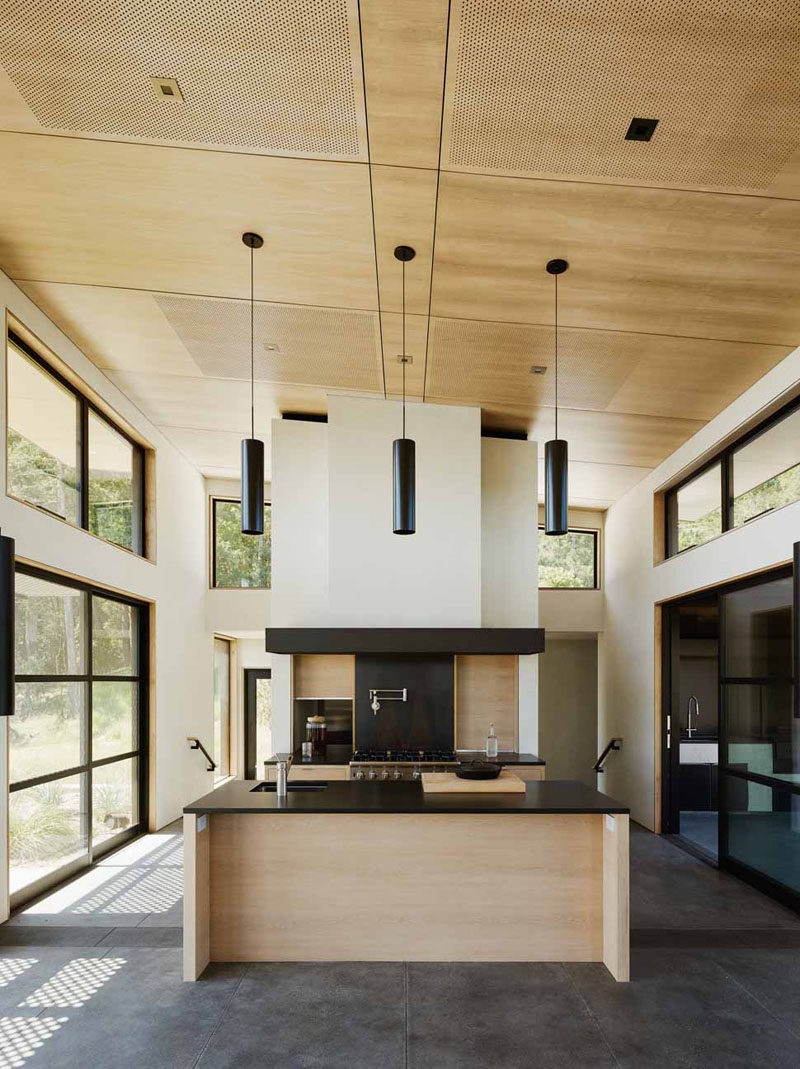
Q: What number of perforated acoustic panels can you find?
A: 4